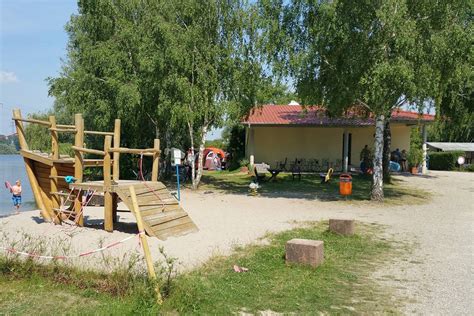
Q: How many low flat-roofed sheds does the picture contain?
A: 1